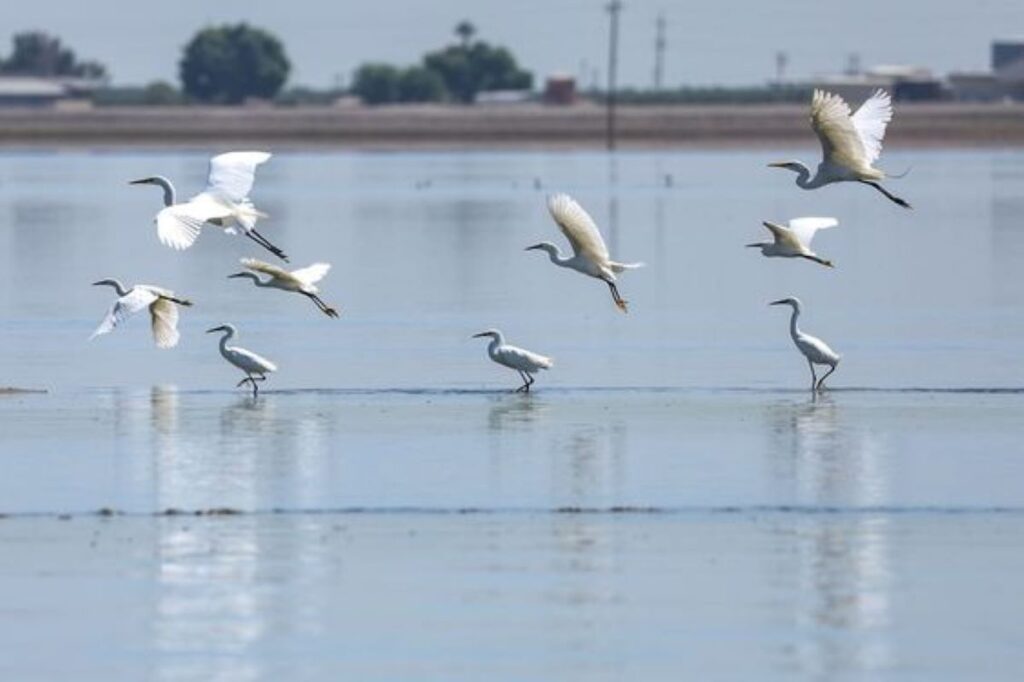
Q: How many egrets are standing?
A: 3